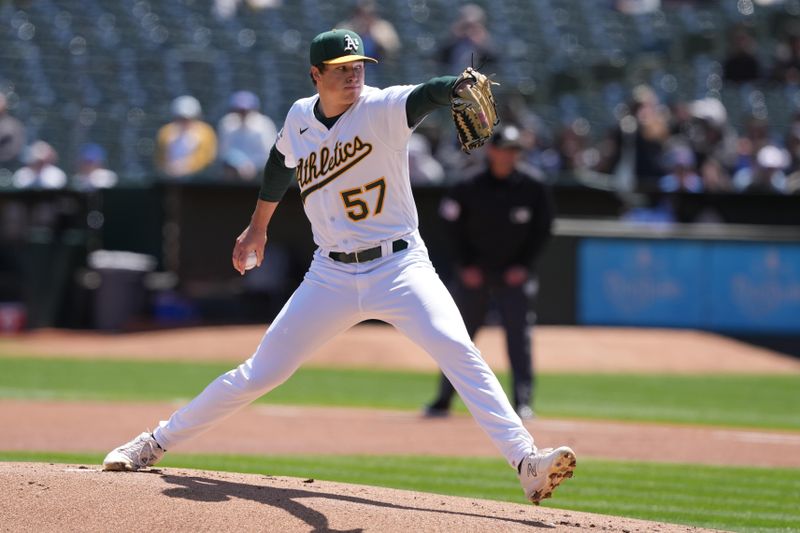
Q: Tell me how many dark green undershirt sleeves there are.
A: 2